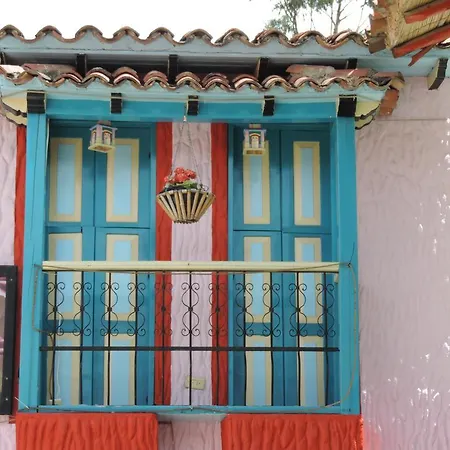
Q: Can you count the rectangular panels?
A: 12